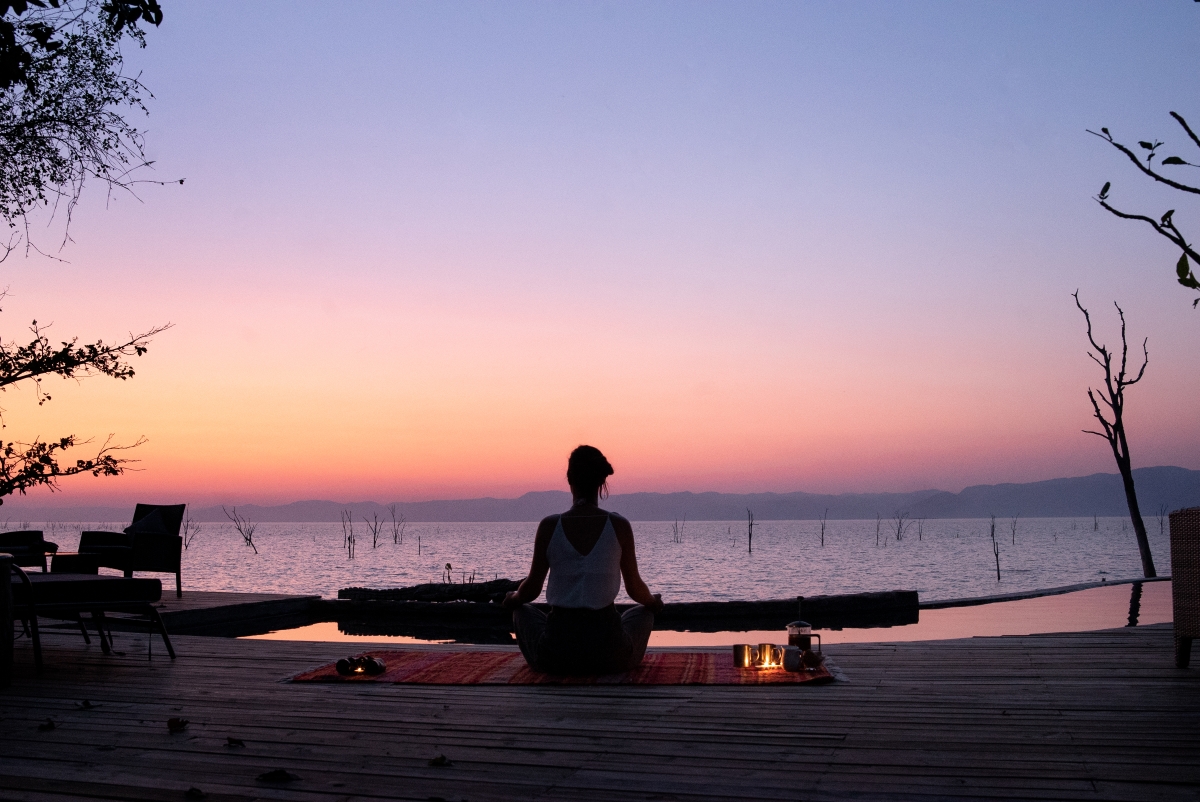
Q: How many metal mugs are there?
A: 2